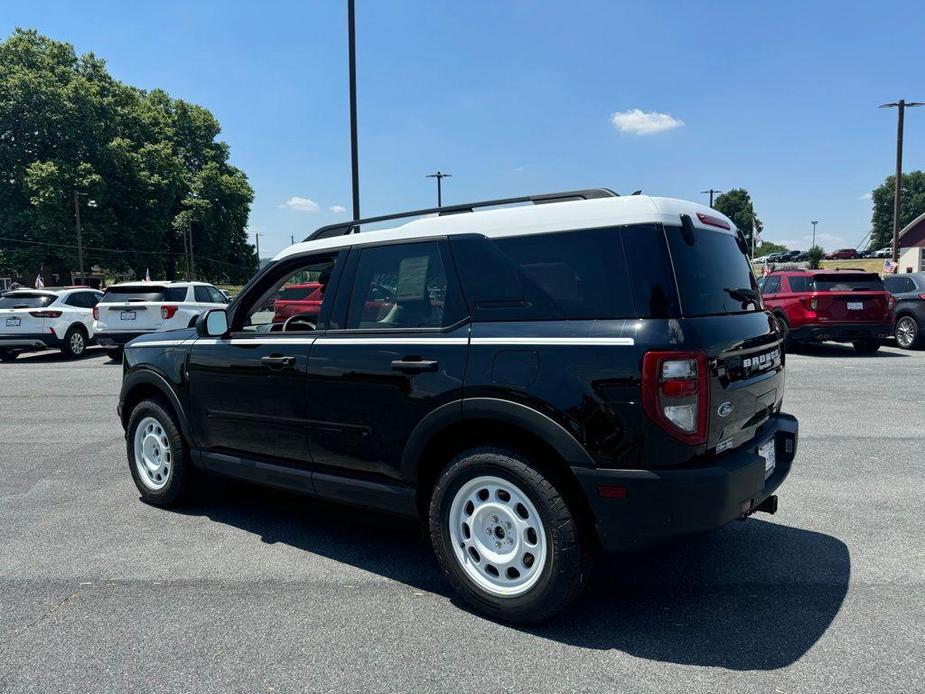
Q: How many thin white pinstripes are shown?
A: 1